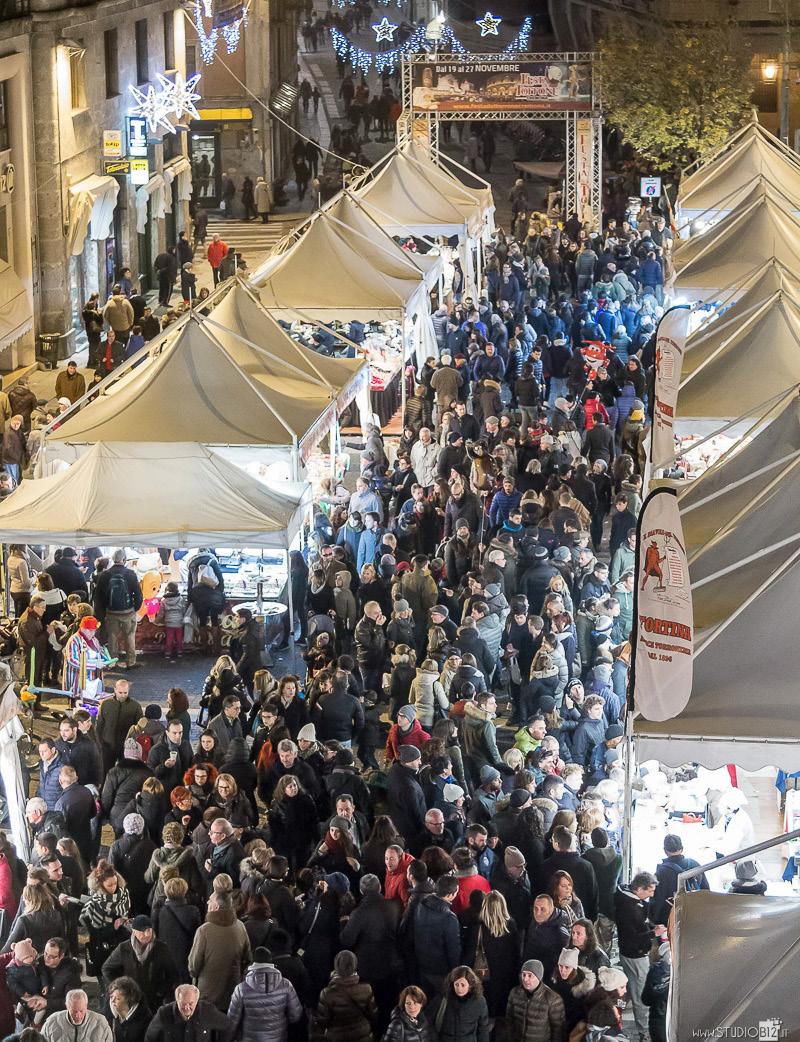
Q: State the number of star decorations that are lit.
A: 4